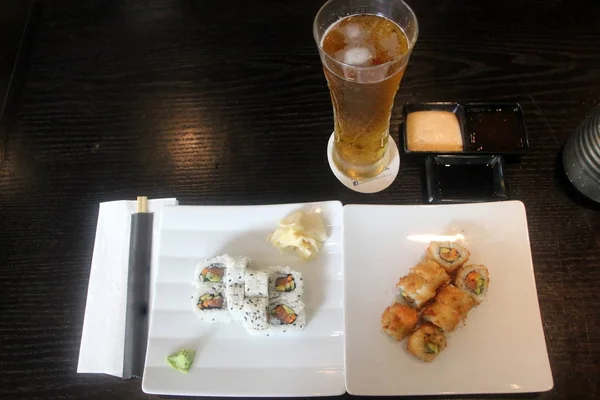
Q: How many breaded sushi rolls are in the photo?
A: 8